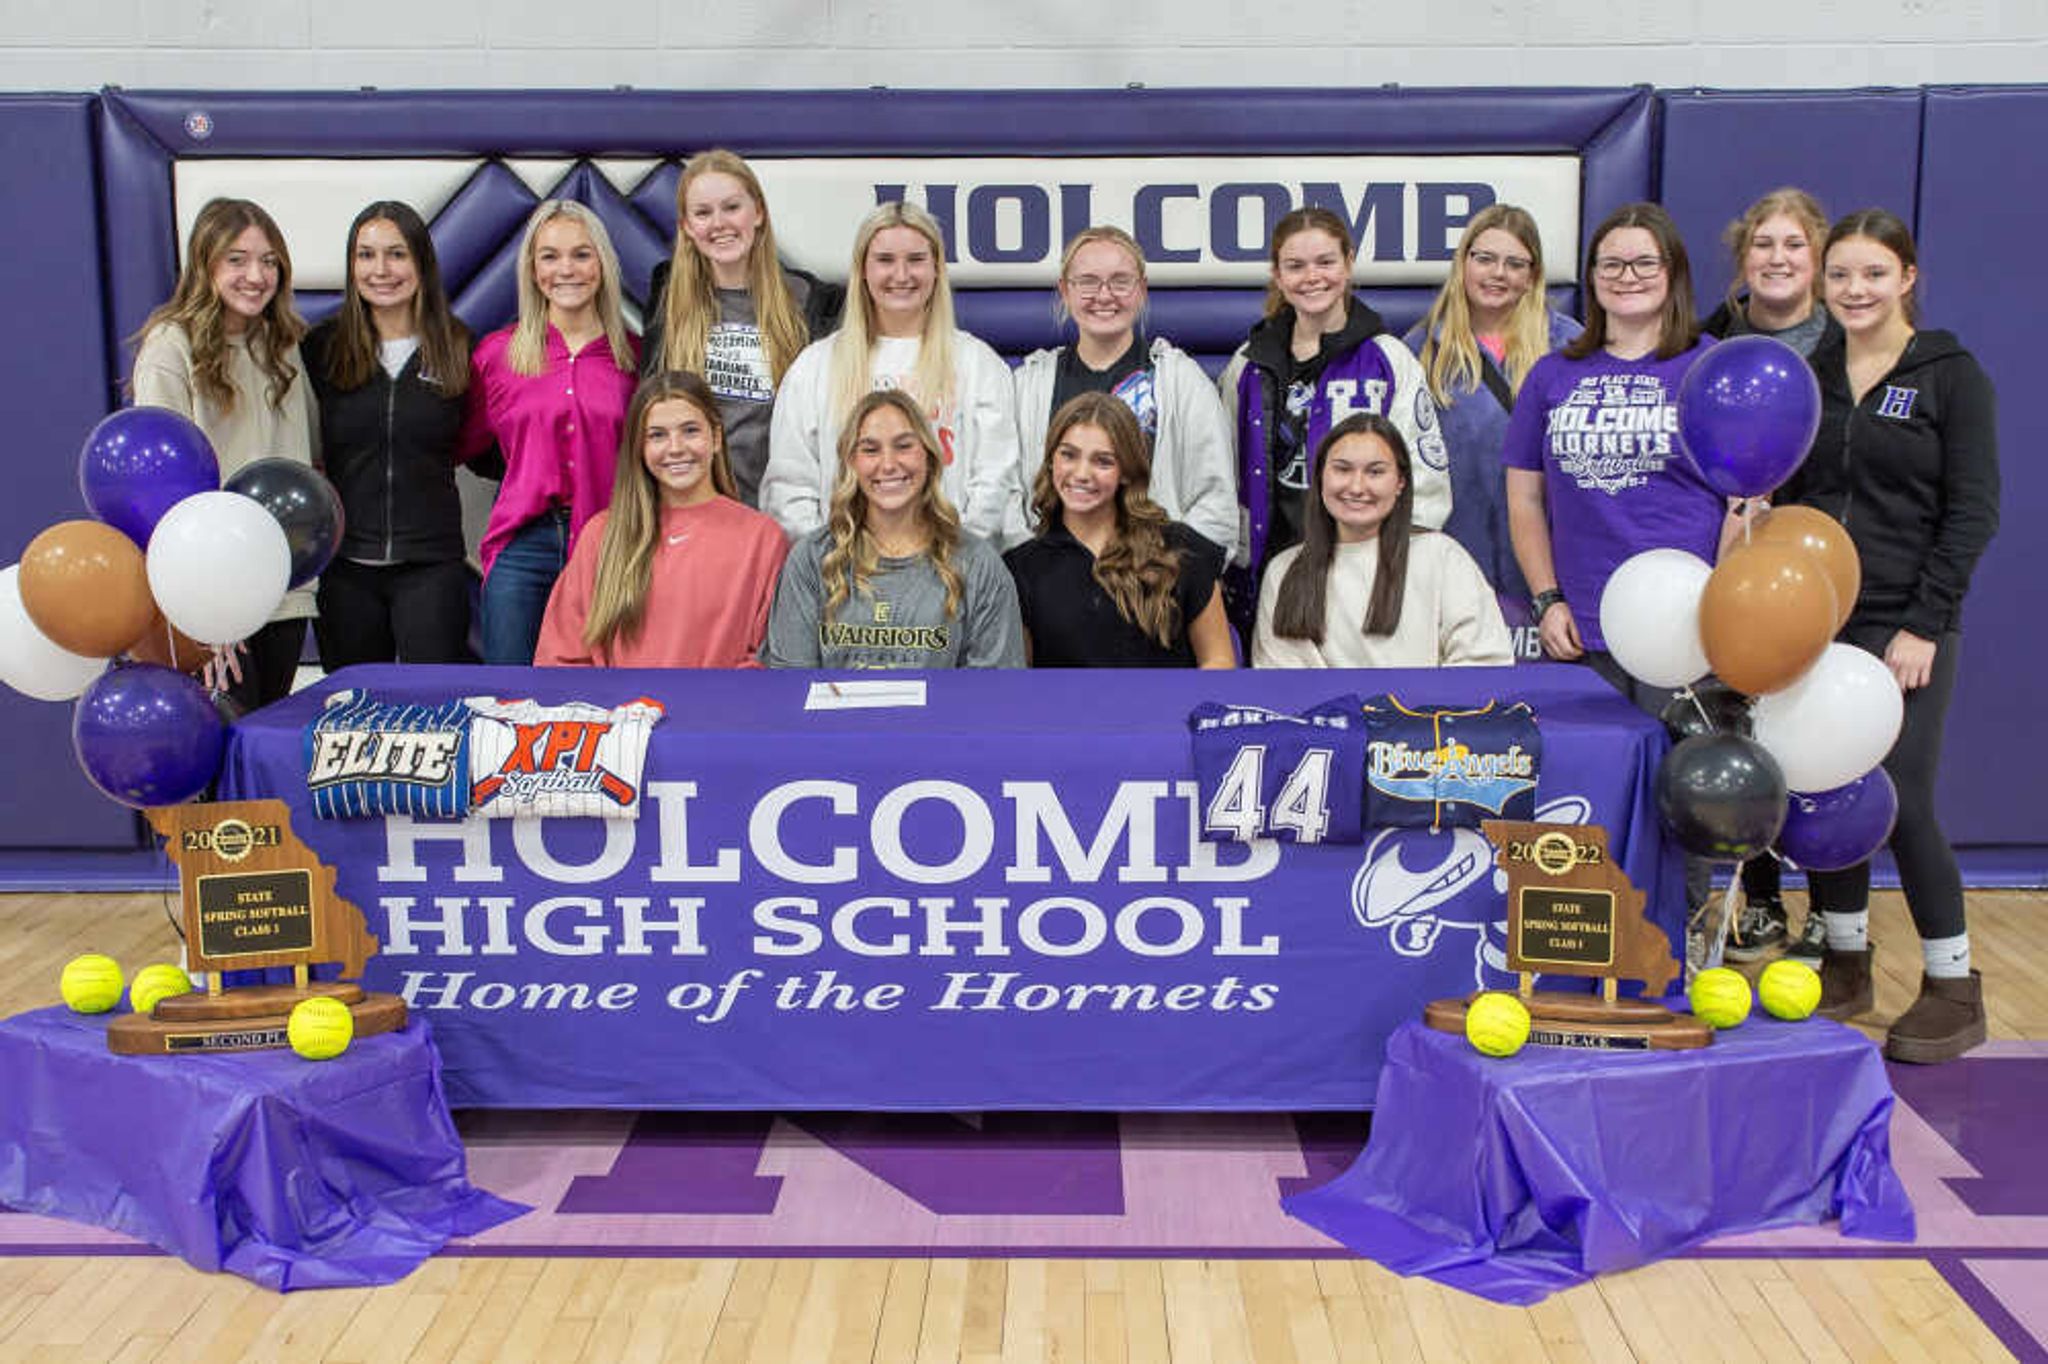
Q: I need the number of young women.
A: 15